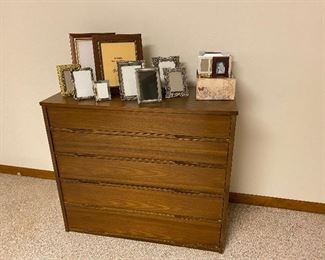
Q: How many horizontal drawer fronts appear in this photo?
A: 5